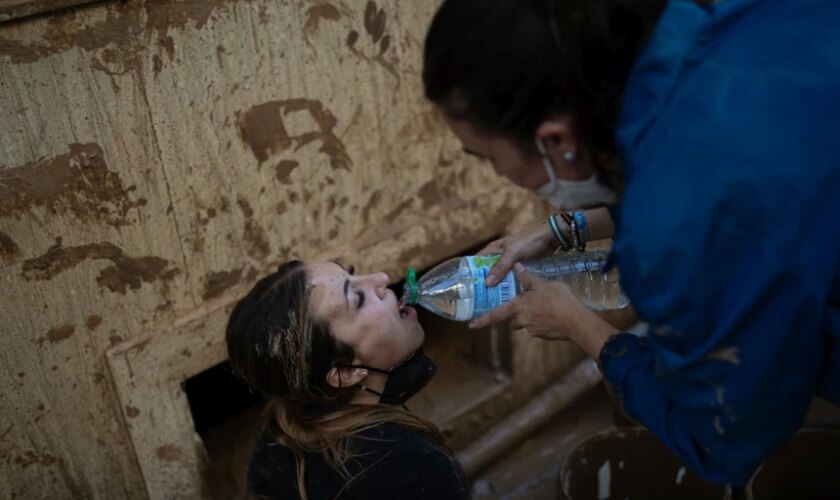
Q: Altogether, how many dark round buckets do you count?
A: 2